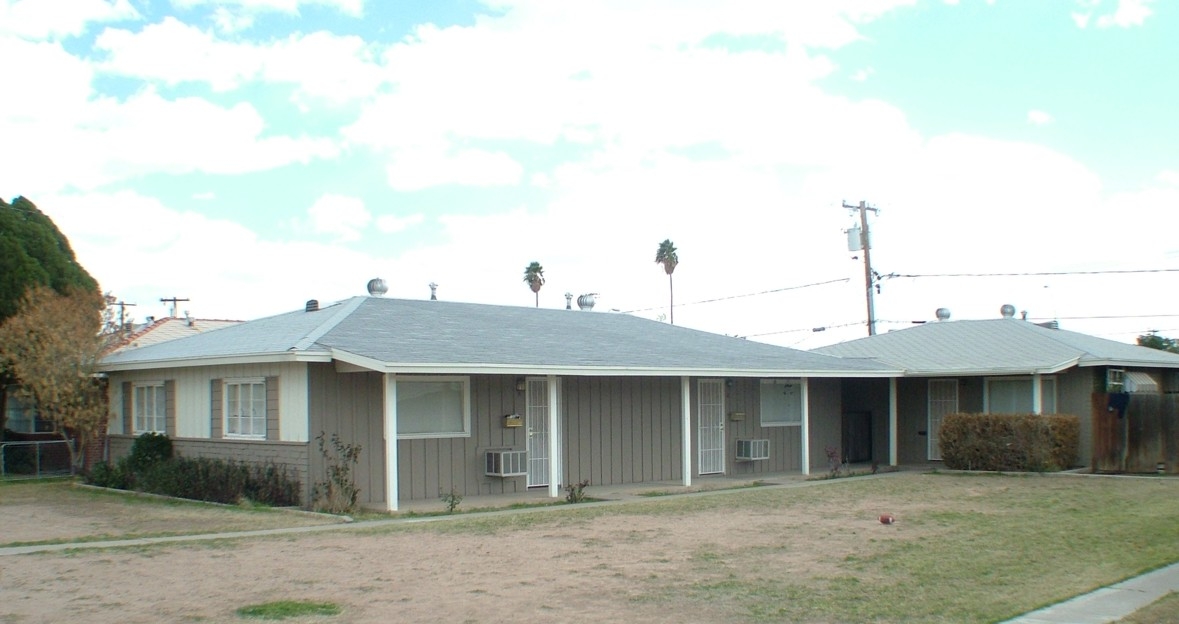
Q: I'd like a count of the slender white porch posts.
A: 6